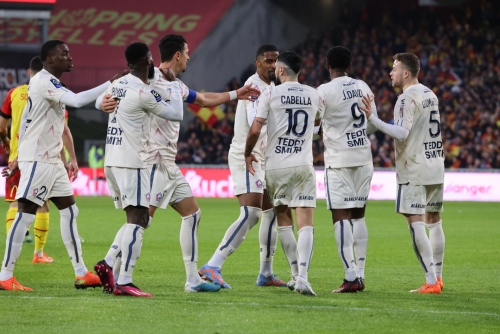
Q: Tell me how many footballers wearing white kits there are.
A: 7